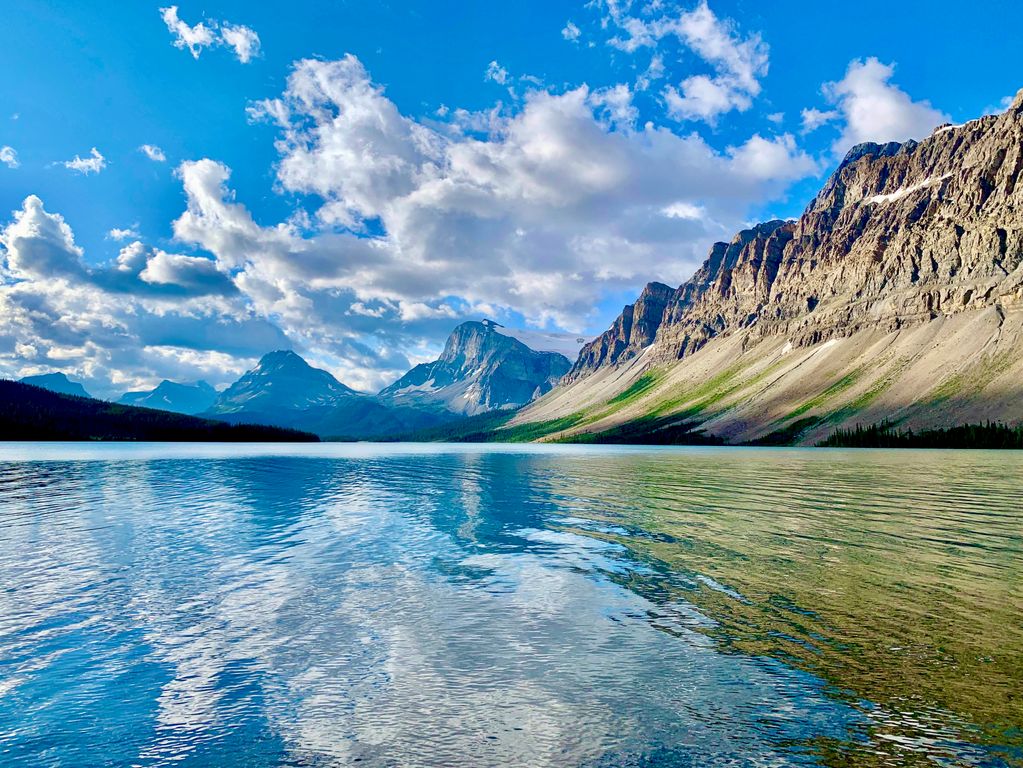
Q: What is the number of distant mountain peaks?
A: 4